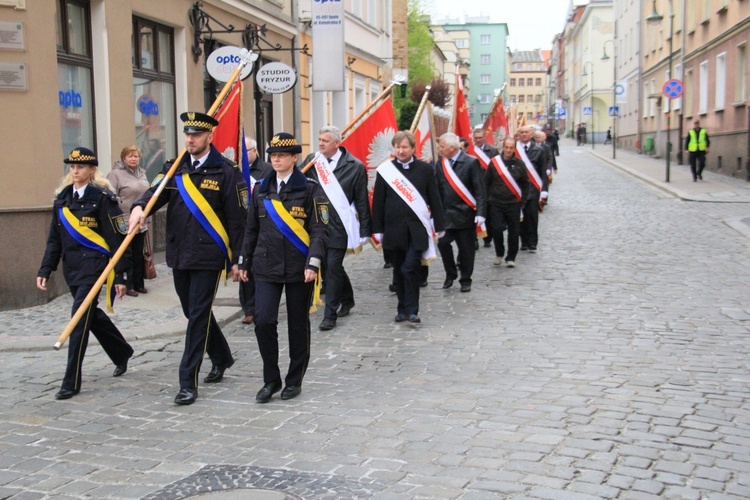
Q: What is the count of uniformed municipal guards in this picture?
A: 3